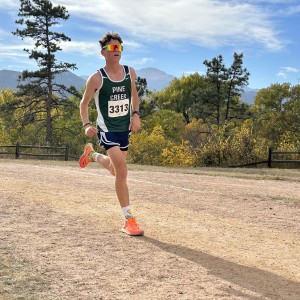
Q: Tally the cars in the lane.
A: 0